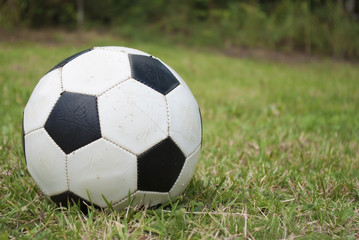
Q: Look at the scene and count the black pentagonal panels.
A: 5